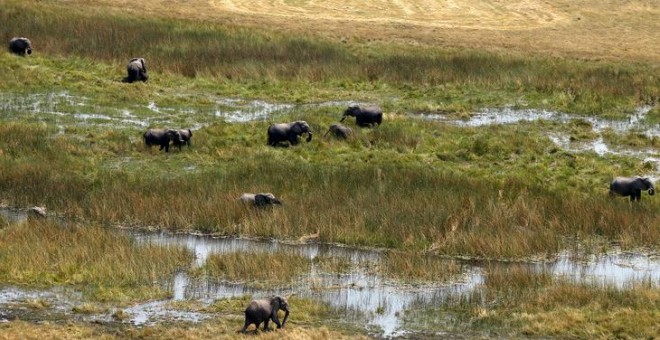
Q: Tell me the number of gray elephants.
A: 10